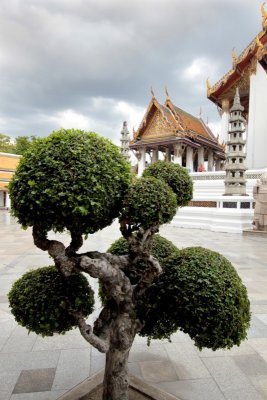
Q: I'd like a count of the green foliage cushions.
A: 6